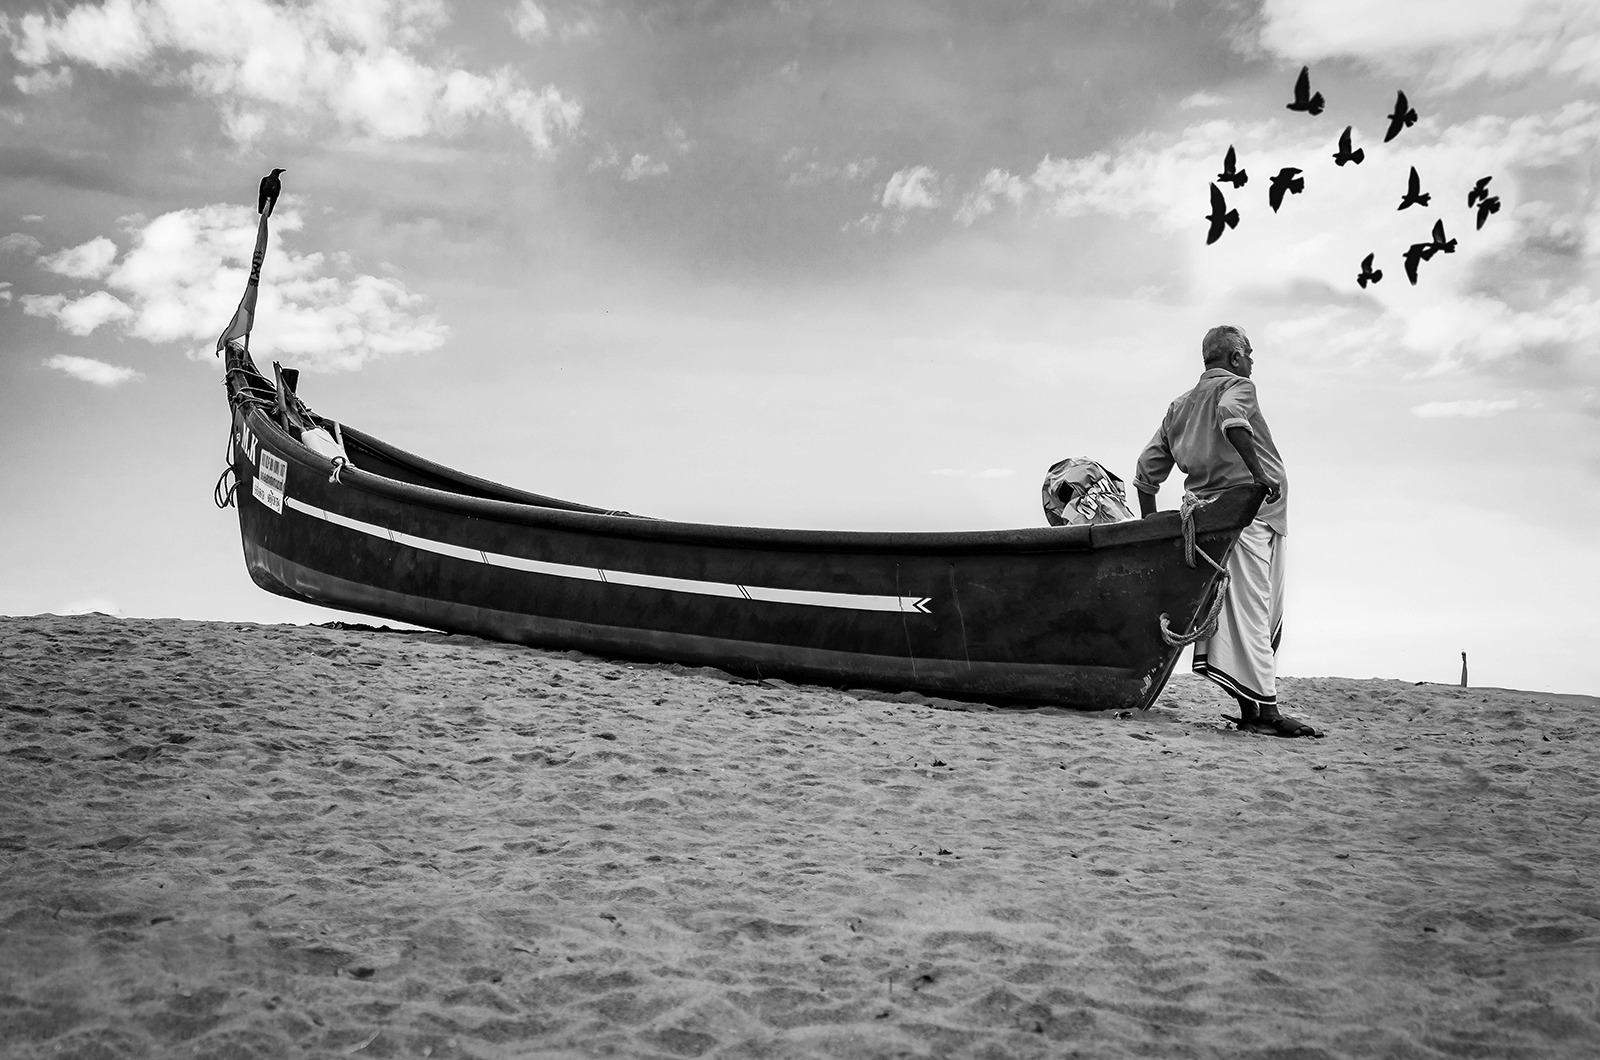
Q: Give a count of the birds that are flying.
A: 12